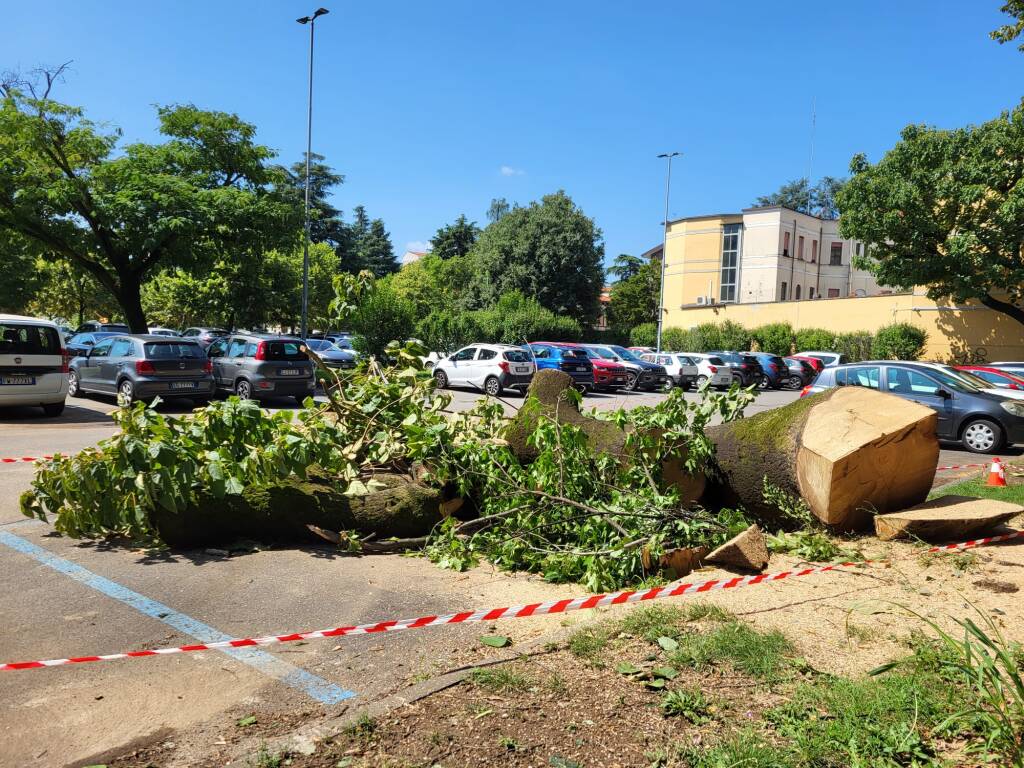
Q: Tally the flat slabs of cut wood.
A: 1